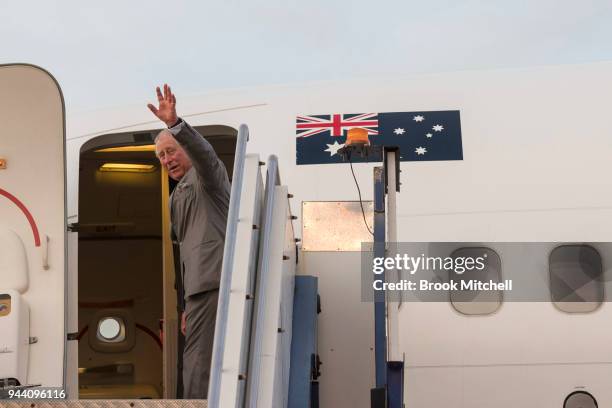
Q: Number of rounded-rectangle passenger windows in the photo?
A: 2